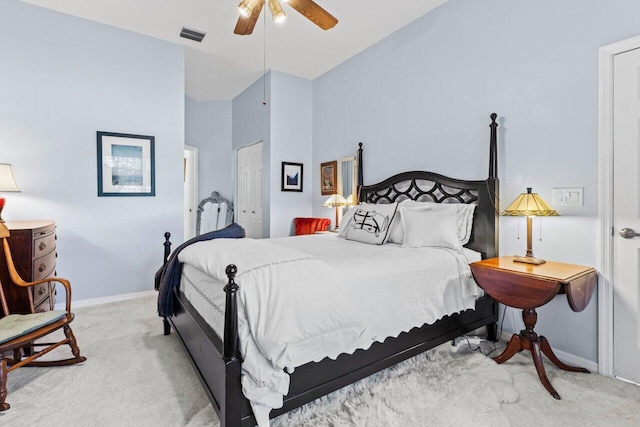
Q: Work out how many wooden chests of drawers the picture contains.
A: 1